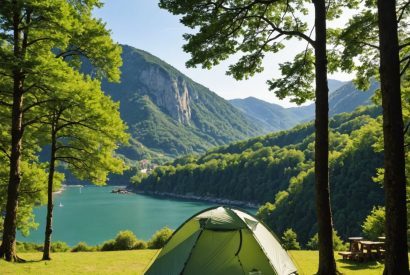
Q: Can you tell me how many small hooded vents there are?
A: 1